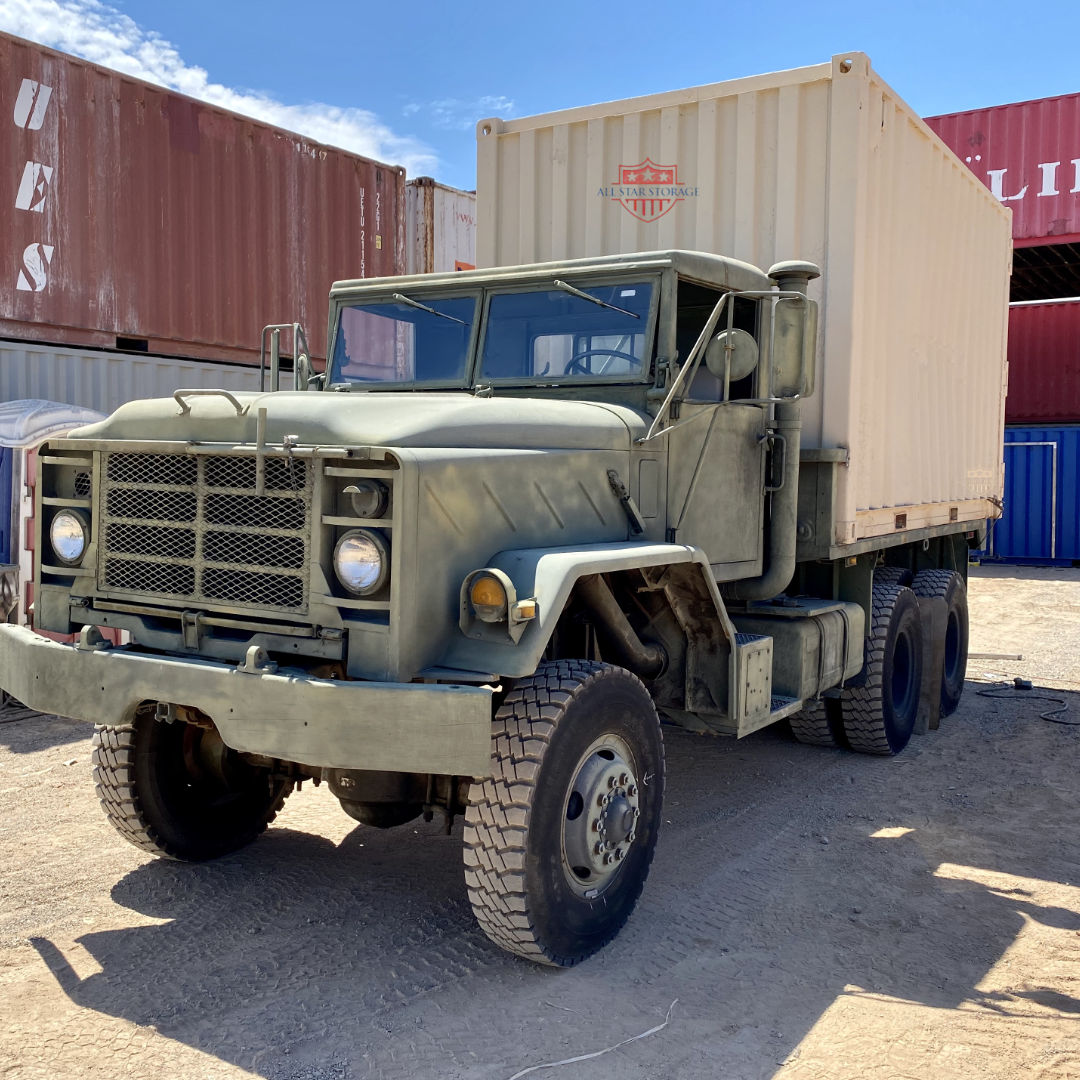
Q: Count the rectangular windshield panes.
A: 2